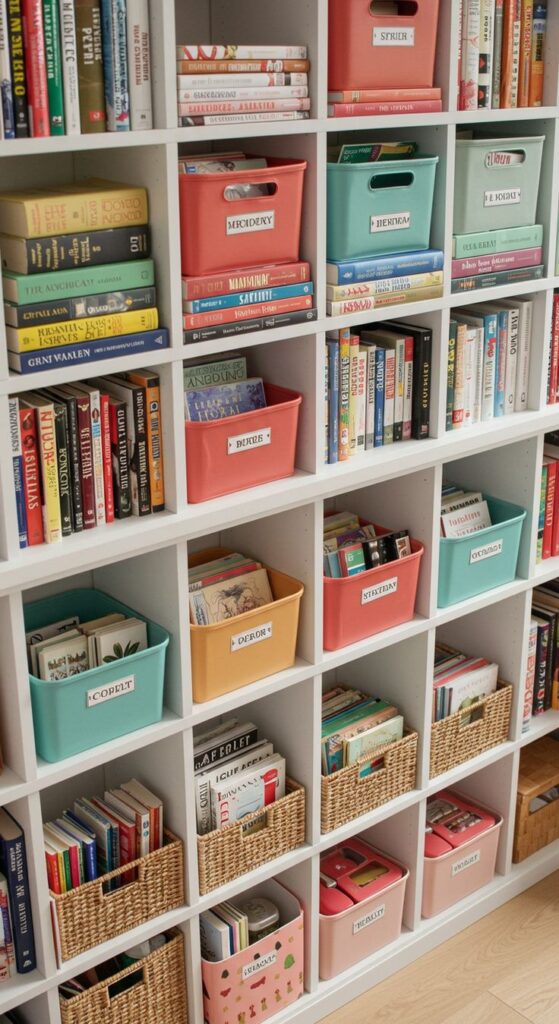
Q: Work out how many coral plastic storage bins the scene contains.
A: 4